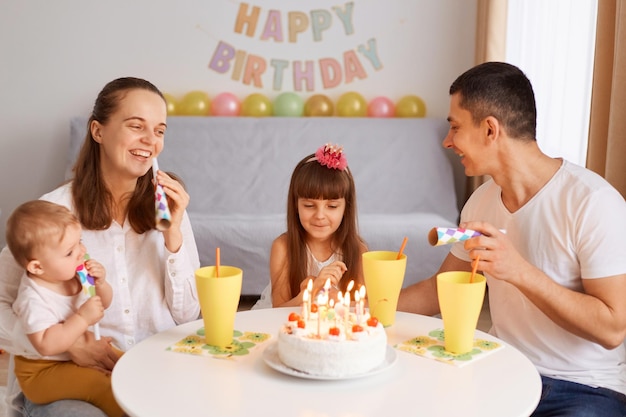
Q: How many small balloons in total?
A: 9